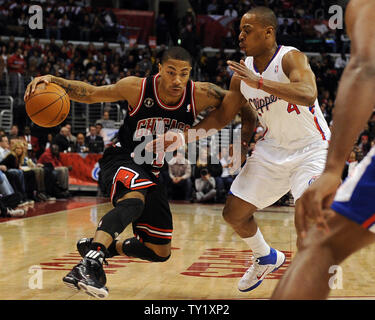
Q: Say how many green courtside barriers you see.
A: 0